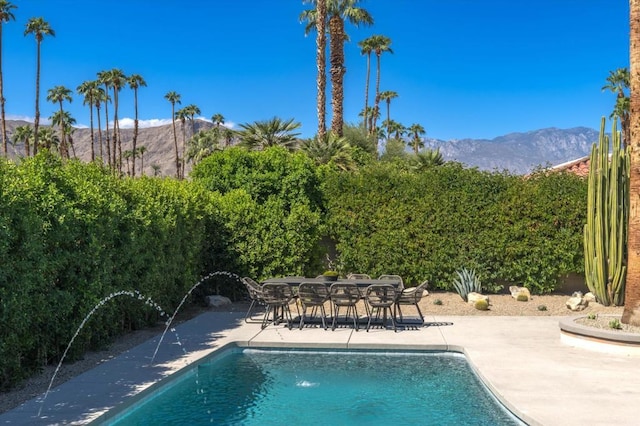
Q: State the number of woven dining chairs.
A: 10